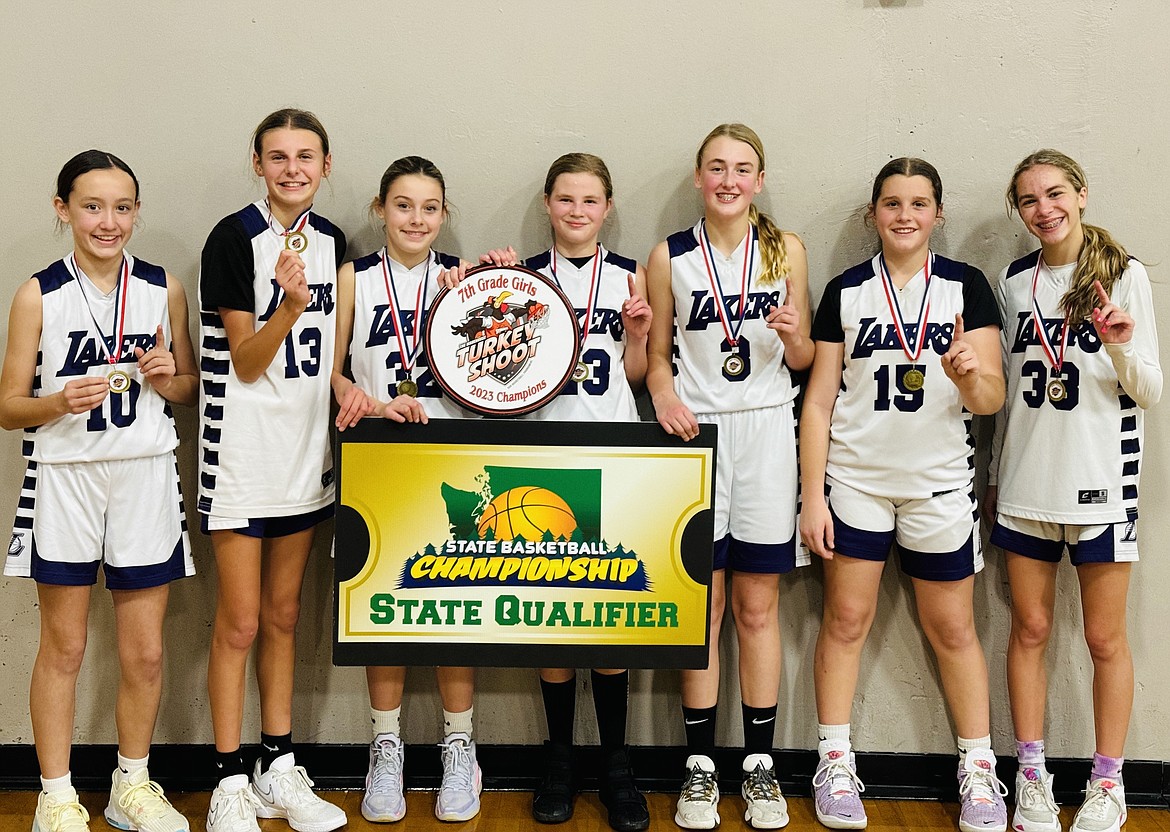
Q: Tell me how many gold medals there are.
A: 7